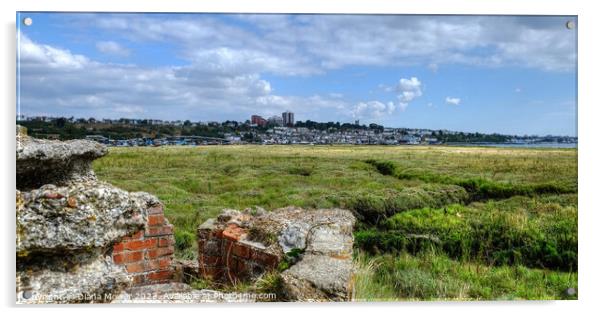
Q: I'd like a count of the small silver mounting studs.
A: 4